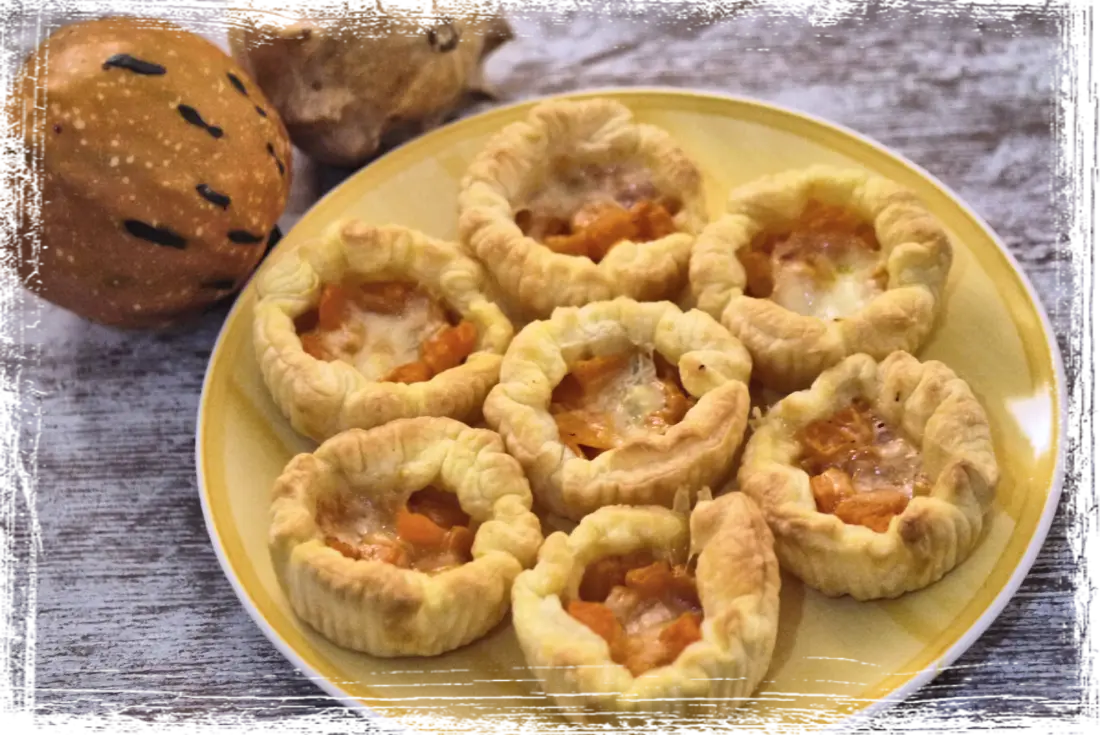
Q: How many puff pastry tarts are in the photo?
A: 7